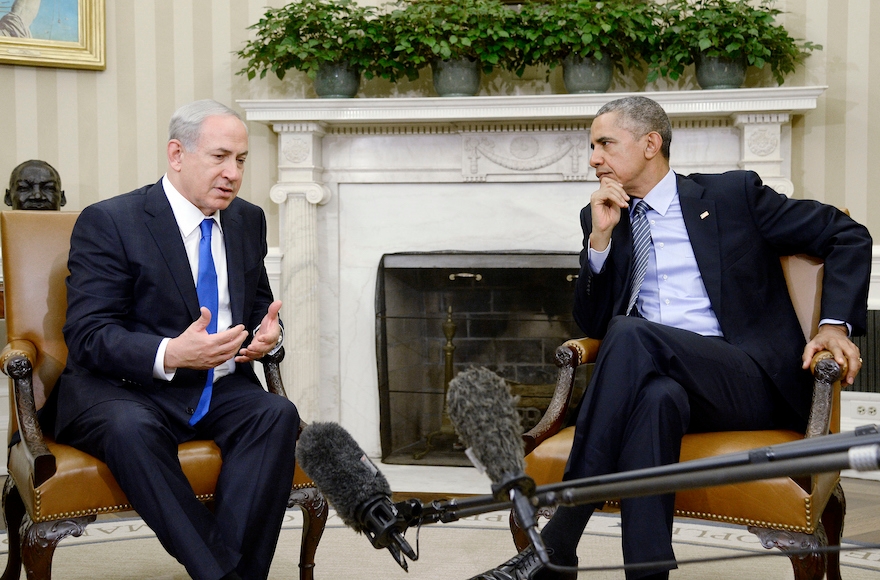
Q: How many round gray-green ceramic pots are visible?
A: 4